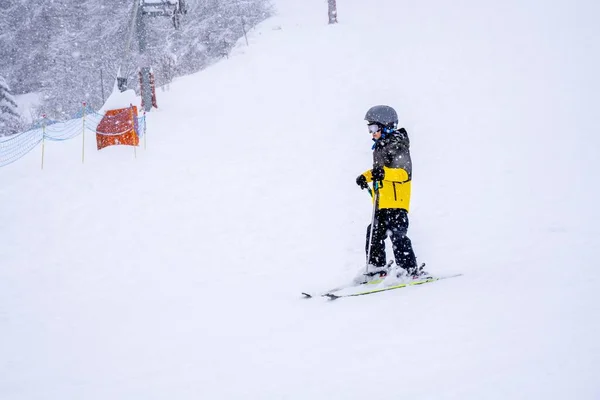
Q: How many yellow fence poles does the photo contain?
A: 4